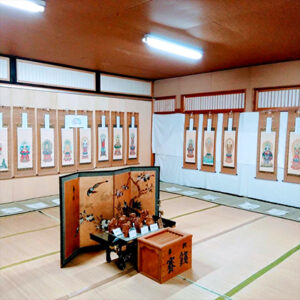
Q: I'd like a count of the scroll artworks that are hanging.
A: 13